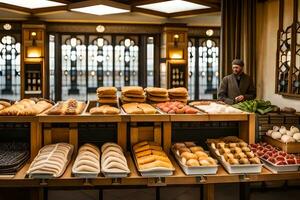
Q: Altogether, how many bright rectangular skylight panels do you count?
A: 3